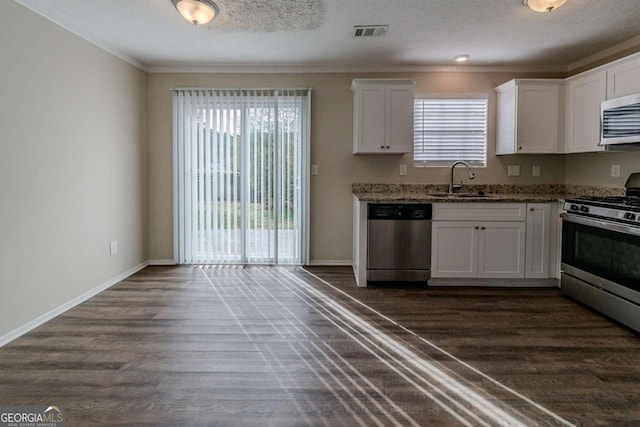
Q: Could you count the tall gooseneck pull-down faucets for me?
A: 1